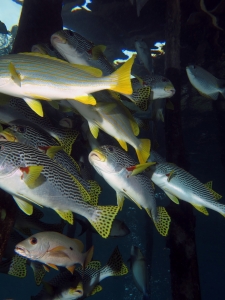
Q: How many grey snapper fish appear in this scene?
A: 1